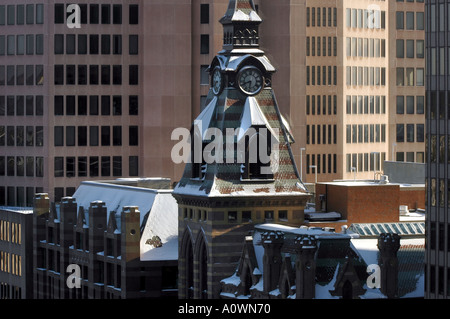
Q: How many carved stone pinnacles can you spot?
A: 3